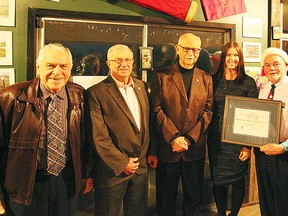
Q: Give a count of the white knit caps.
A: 1